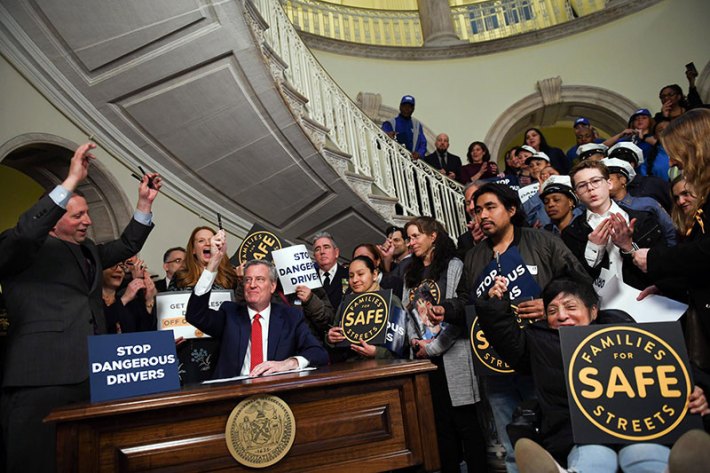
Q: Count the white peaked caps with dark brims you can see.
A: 6